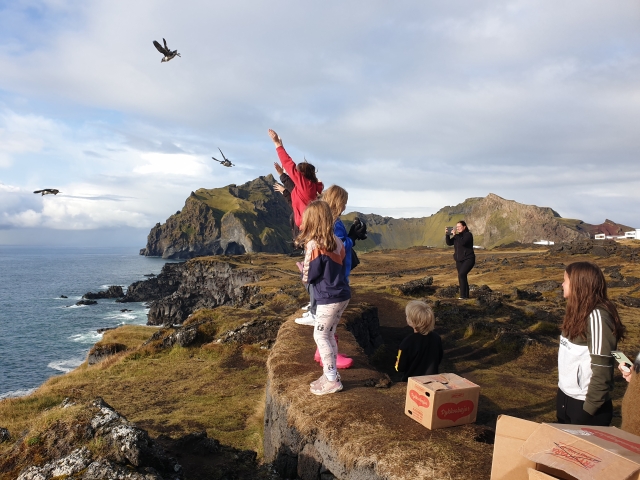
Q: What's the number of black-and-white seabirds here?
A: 3